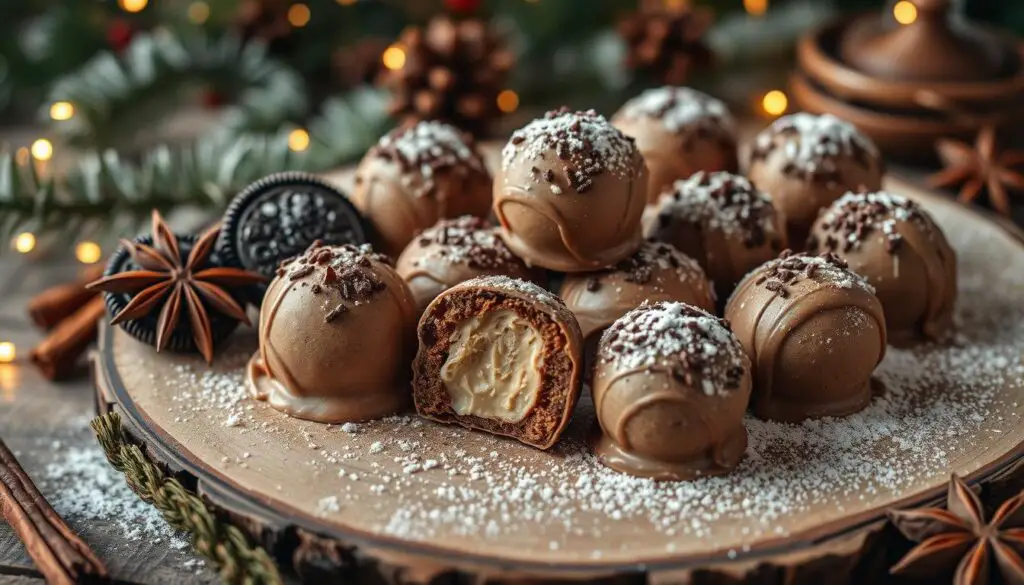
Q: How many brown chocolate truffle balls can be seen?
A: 12